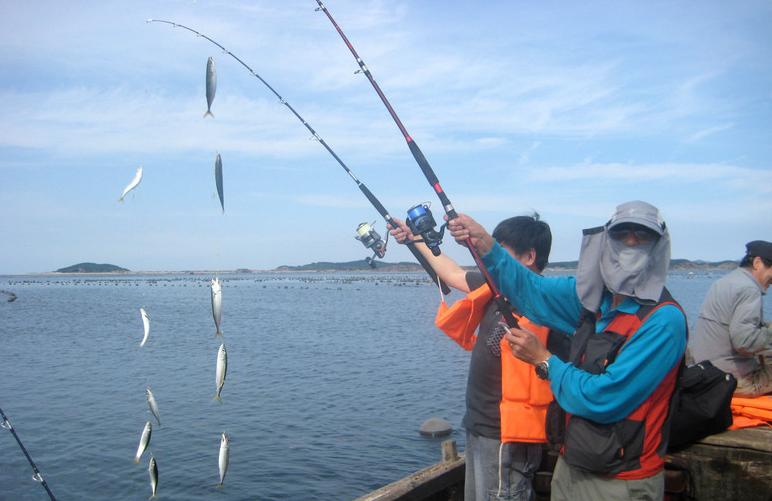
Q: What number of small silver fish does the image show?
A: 10